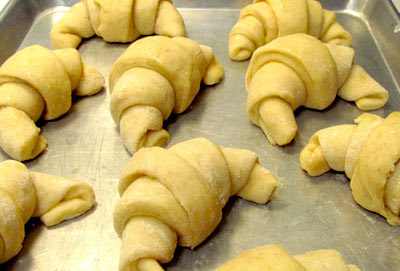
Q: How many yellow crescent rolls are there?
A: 9